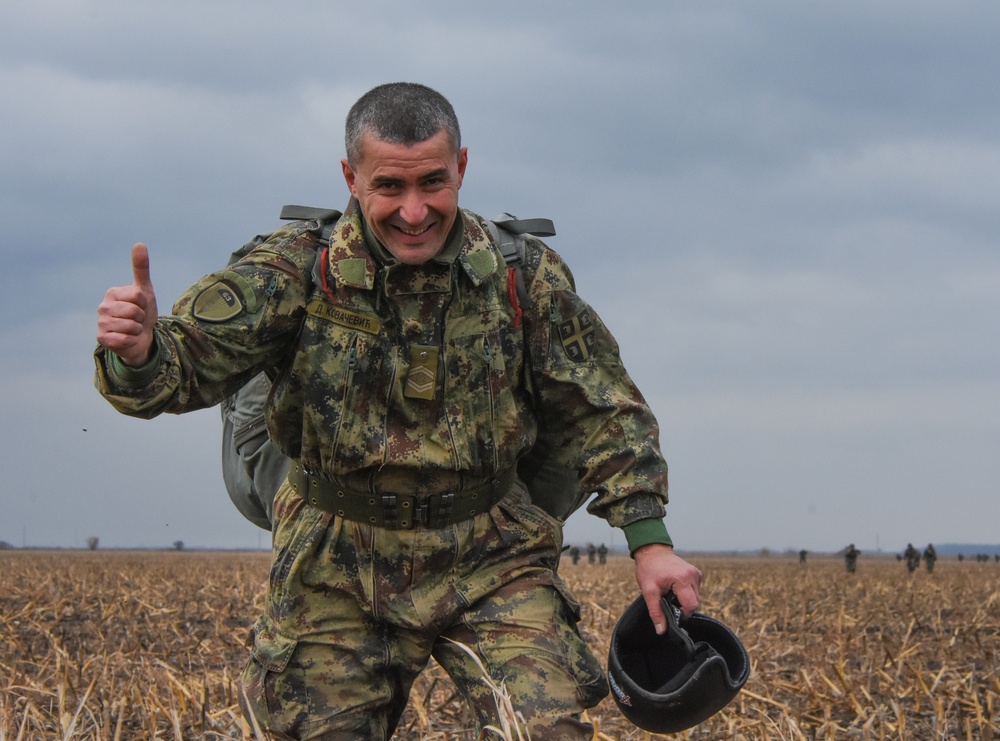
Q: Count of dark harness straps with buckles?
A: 2